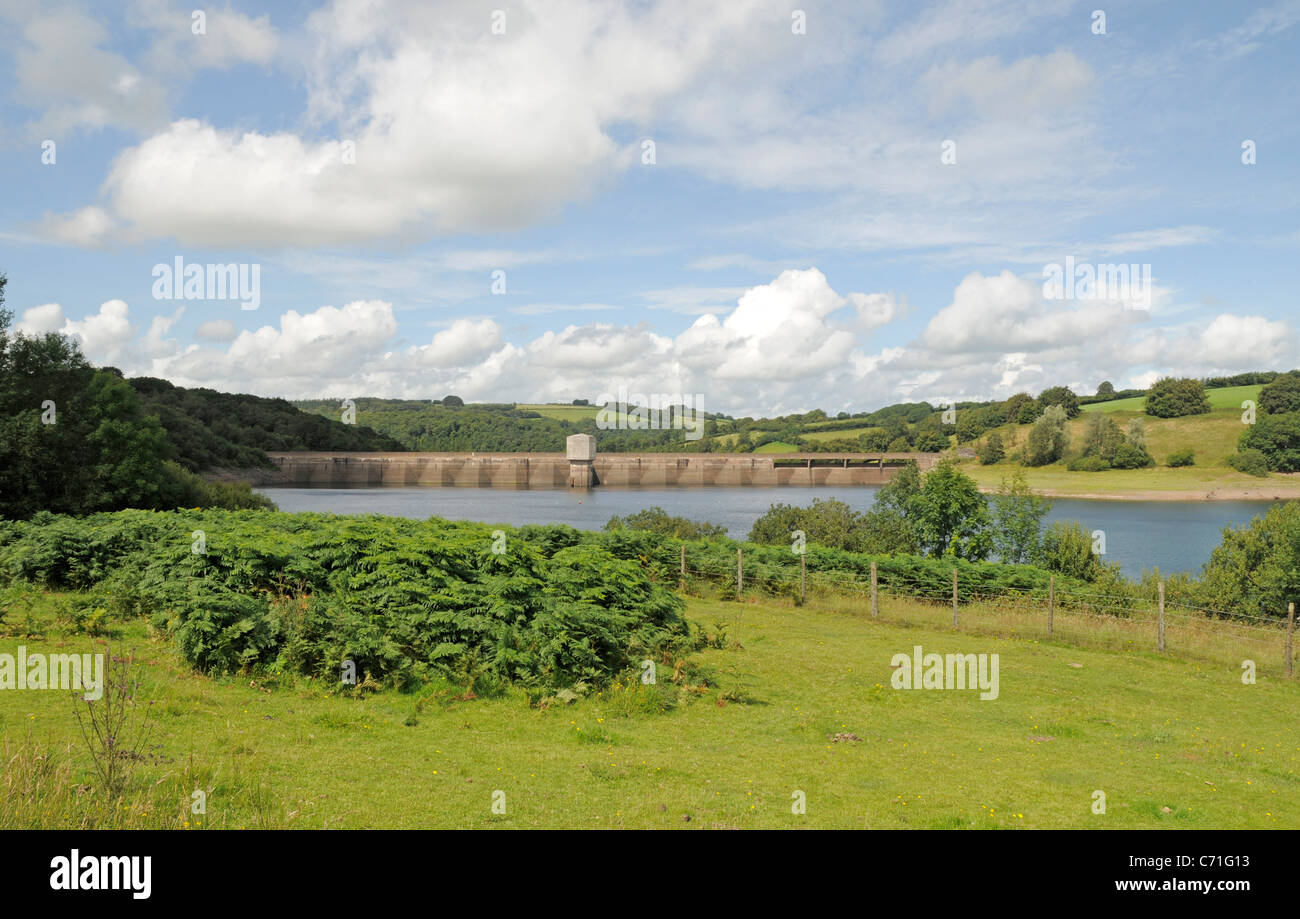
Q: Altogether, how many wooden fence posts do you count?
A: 8